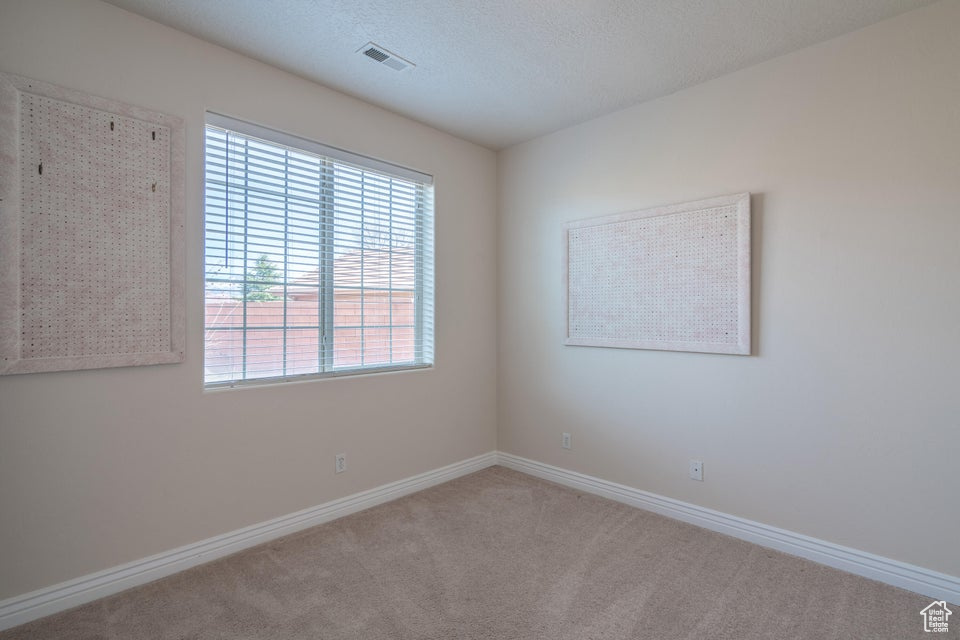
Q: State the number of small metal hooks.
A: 4